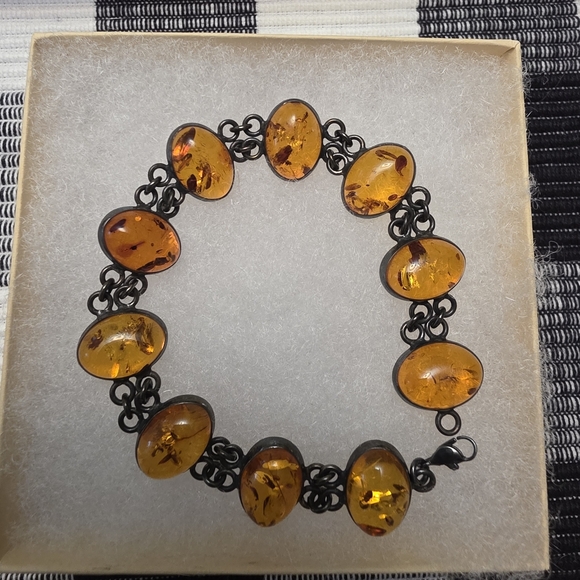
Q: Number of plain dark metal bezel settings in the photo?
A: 10